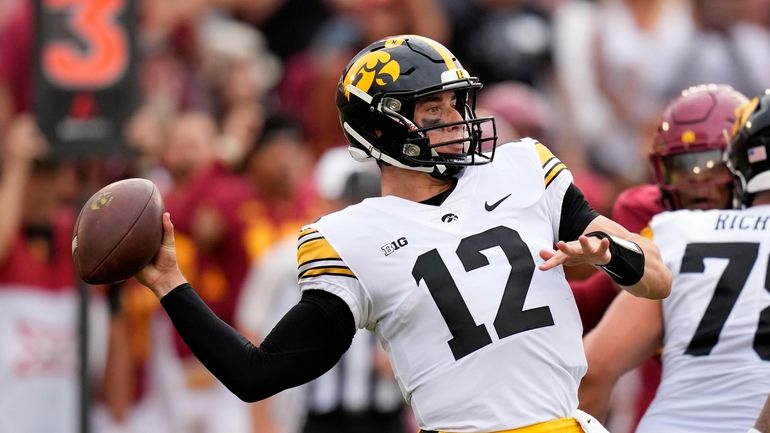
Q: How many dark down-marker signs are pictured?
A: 1